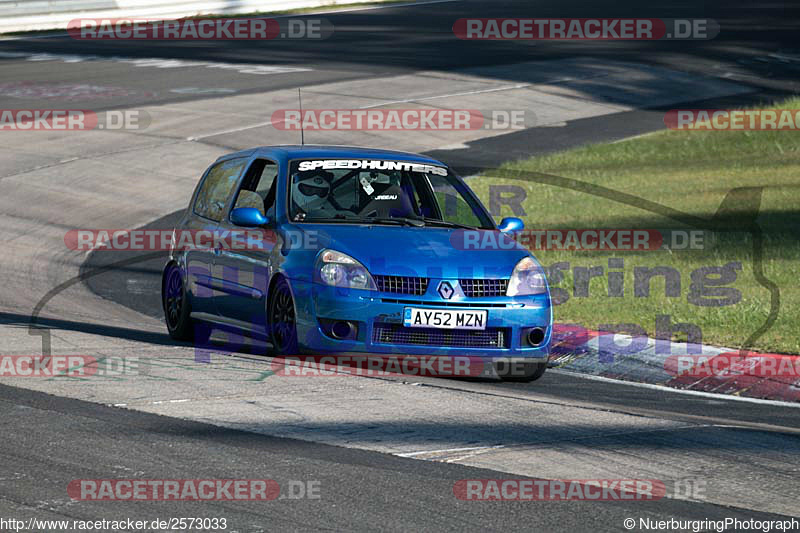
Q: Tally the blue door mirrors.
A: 2